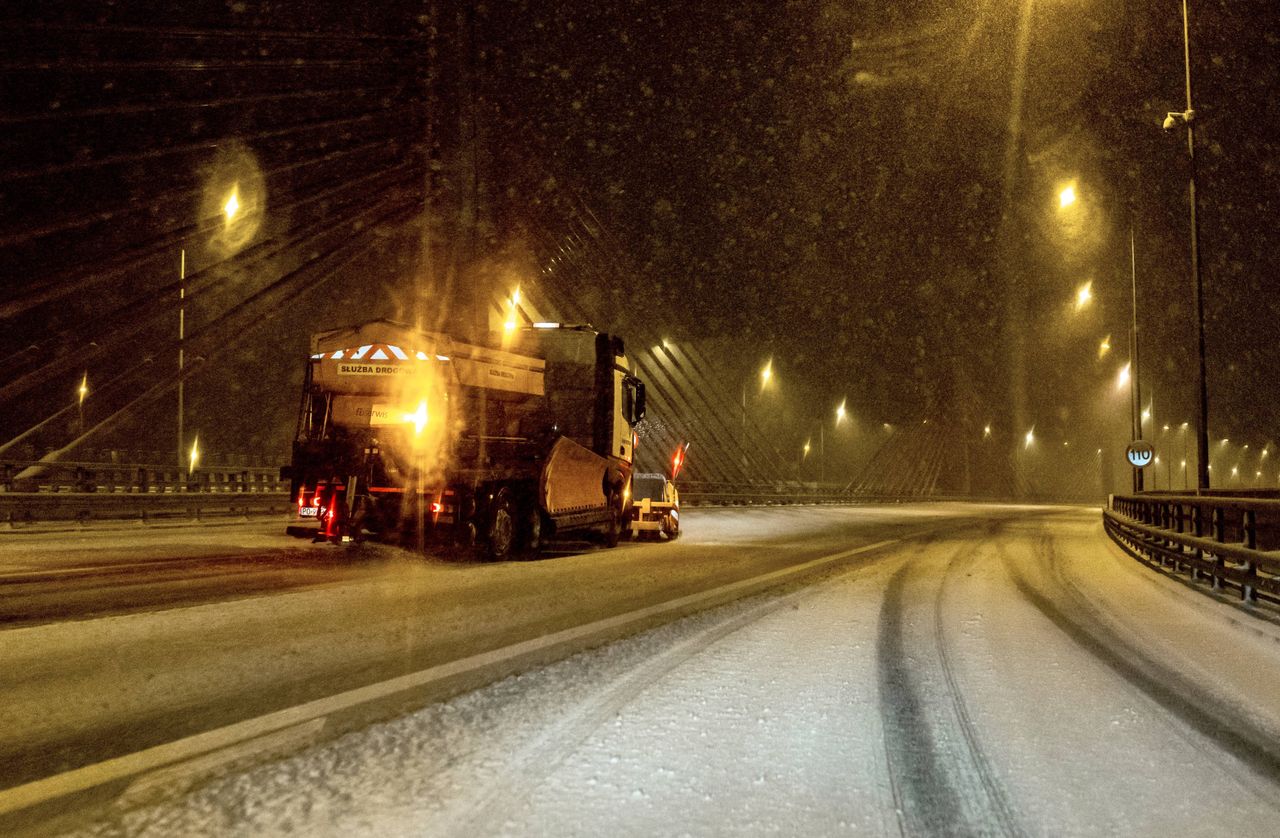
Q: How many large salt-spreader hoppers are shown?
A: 1